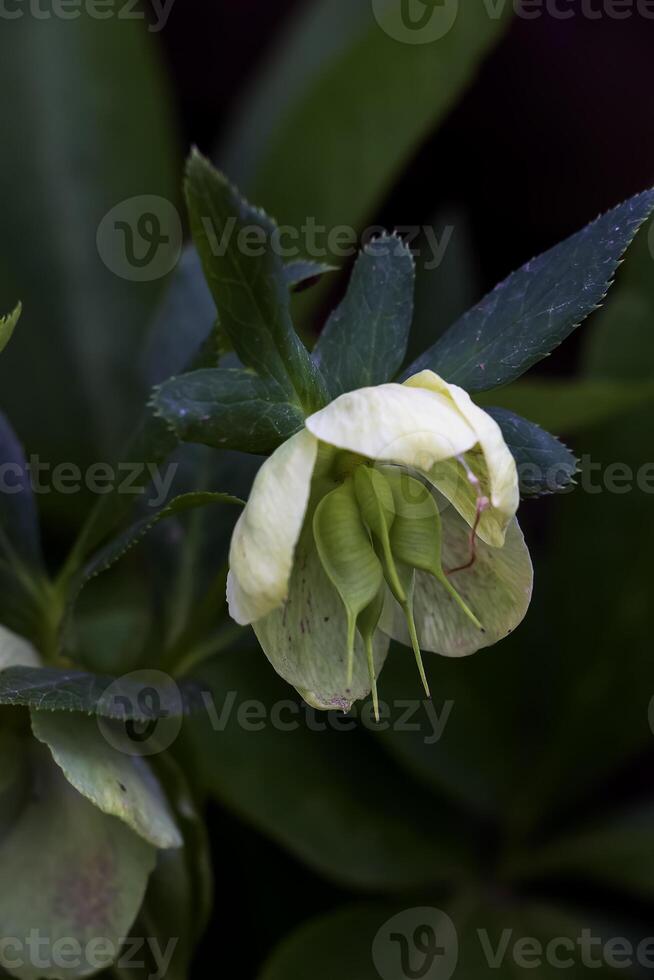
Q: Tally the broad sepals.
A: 5